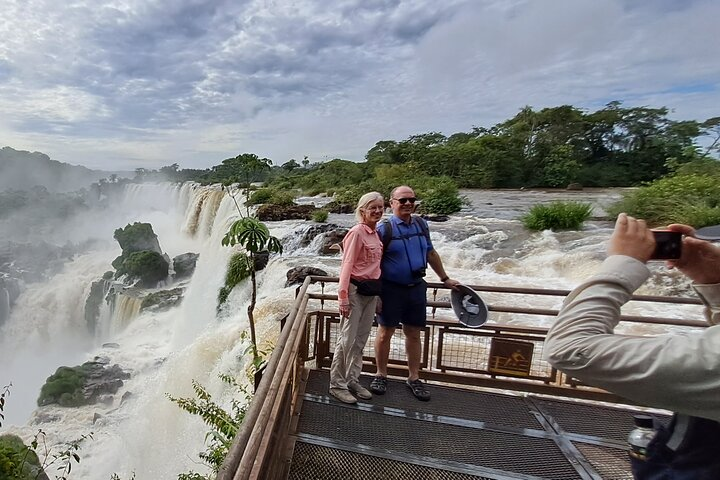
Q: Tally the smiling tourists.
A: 2